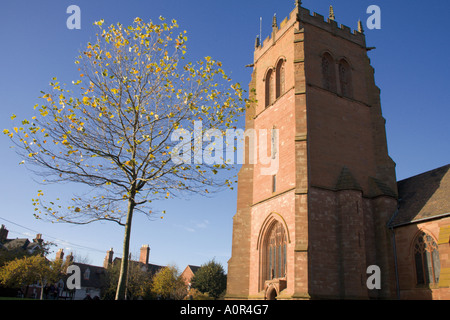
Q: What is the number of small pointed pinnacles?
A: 5